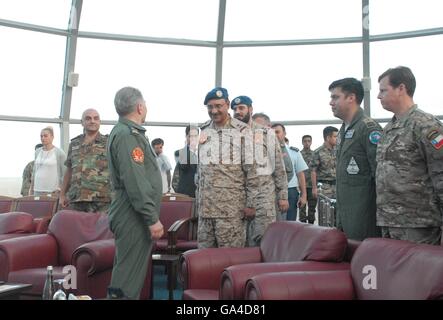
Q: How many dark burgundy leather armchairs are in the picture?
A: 4